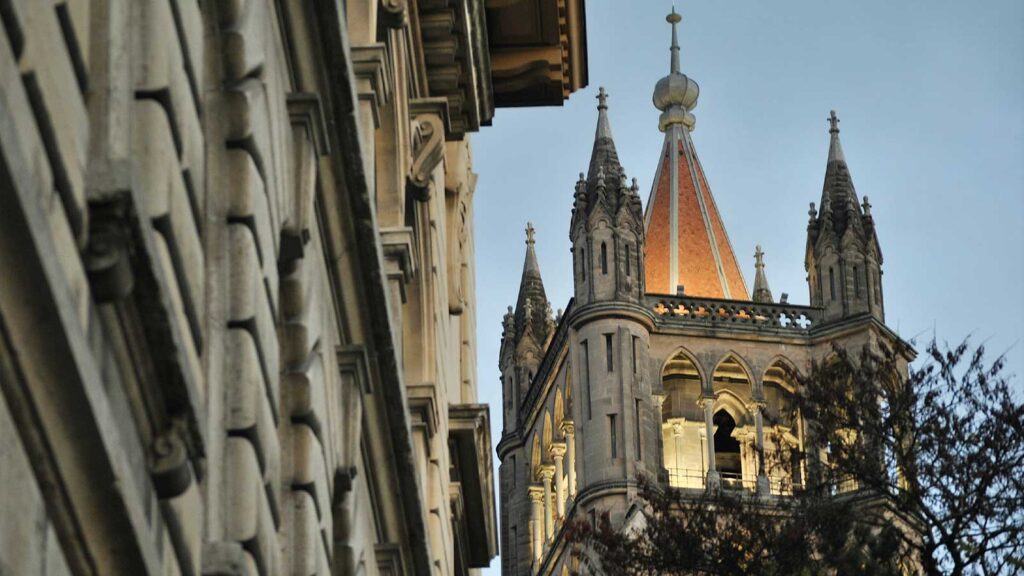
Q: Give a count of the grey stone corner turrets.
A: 4